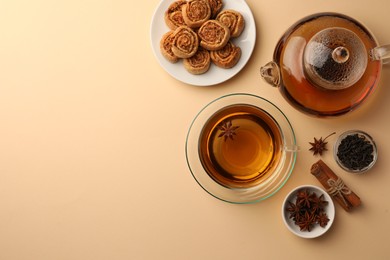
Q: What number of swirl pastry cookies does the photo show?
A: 9